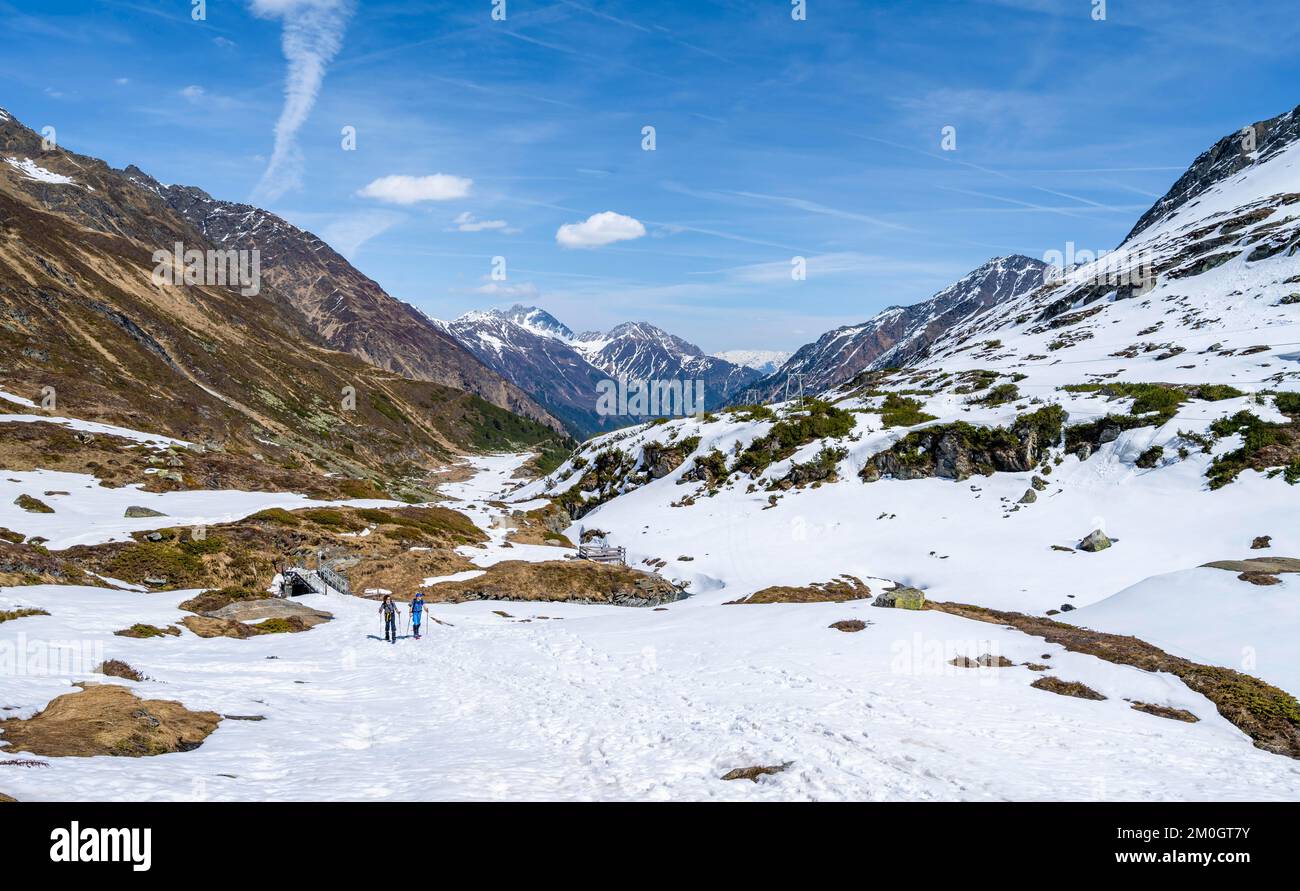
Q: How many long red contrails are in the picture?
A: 0